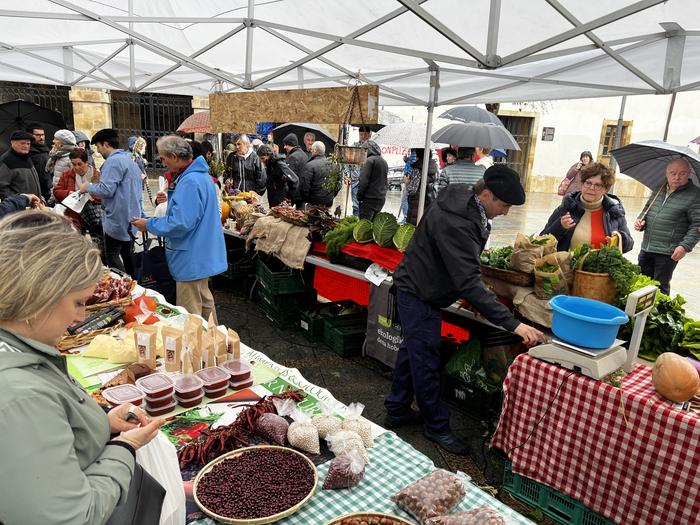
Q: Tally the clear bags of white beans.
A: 4